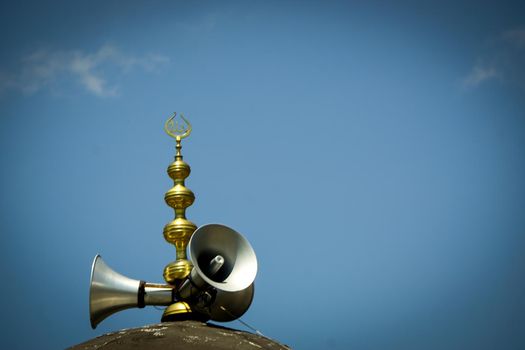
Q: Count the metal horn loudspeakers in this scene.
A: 3